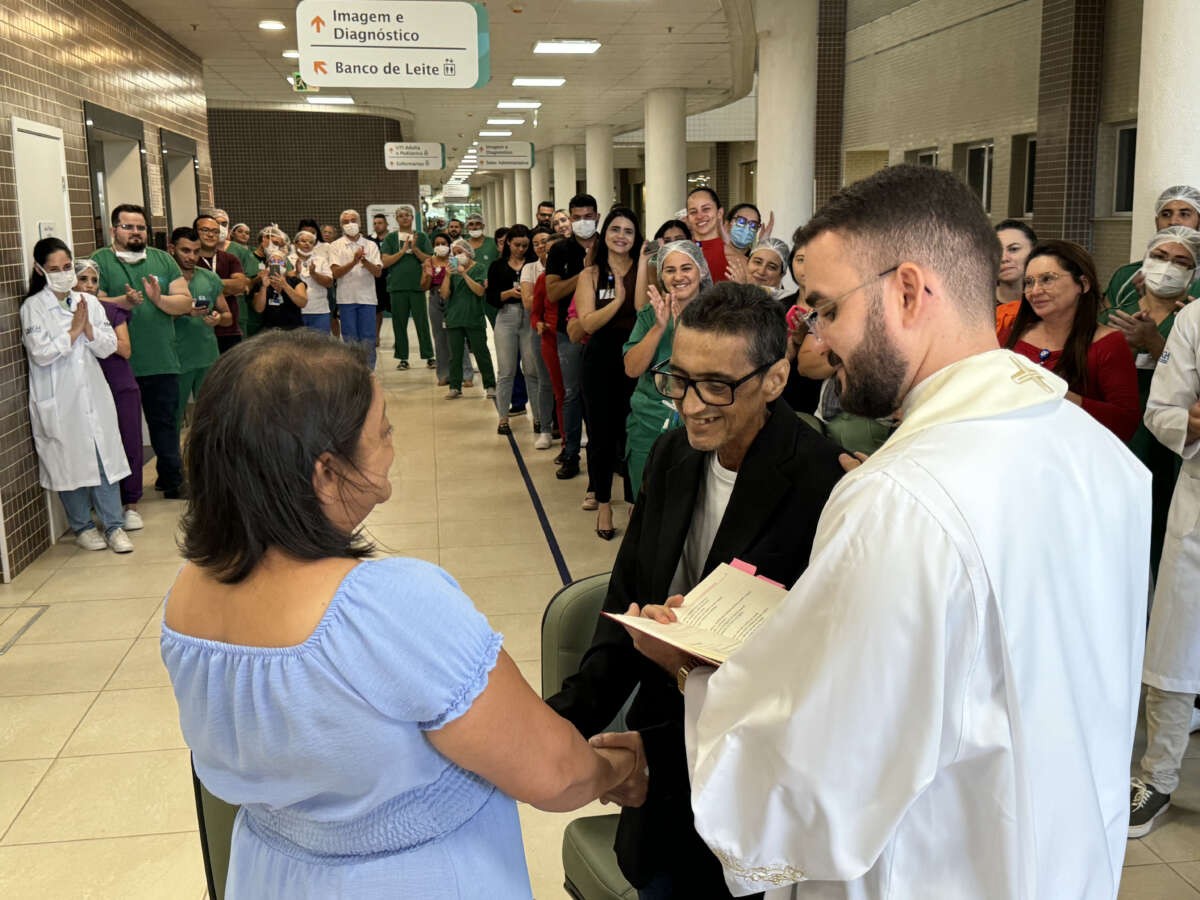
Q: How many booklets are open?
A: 1